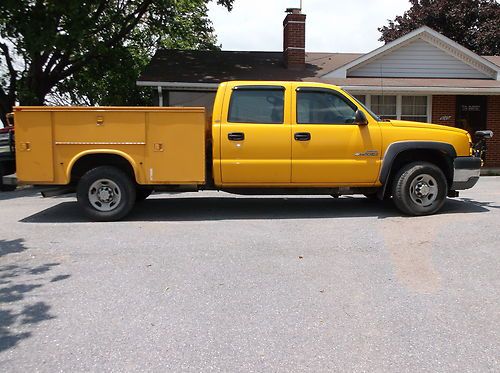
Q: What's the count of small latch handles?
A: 3